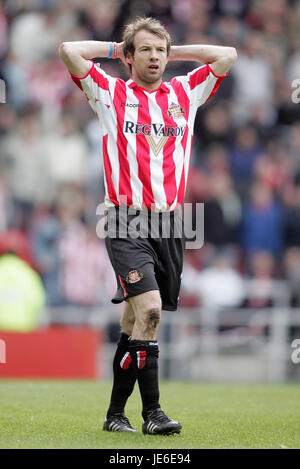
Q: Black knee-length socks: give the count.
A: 2